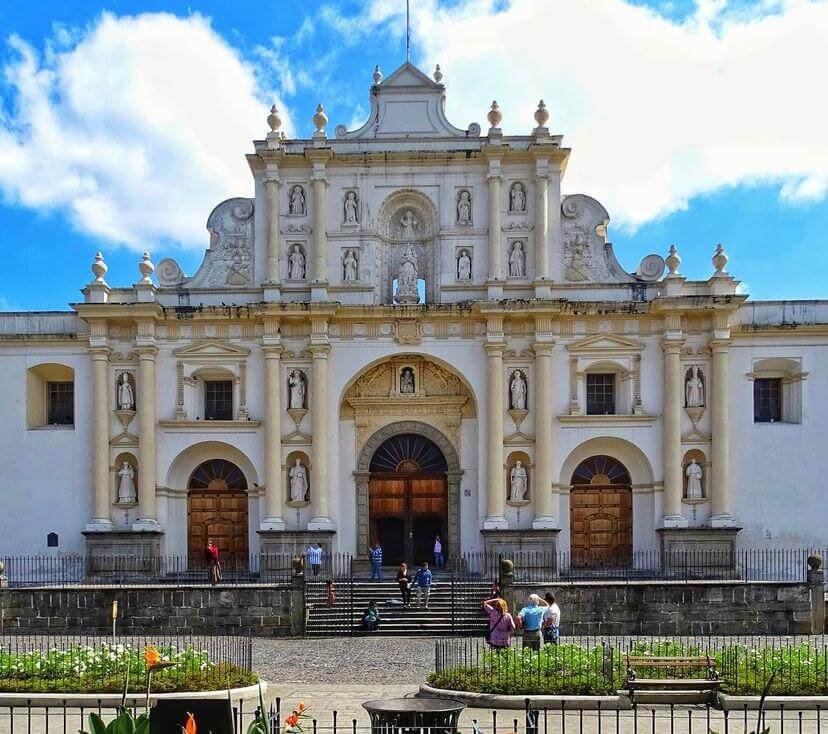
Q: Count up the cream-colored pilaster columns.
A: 12